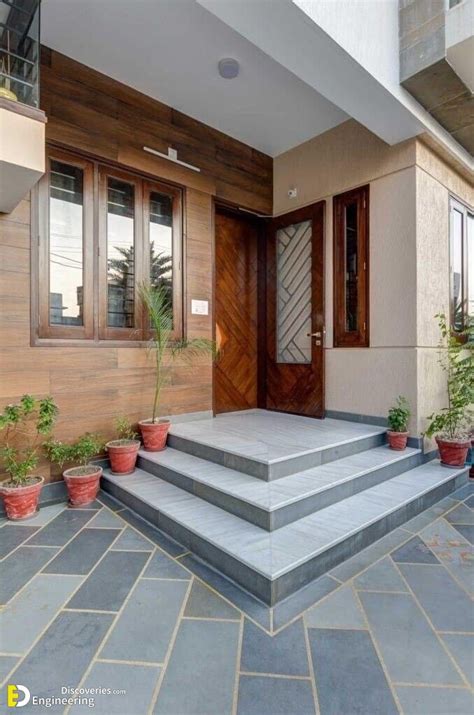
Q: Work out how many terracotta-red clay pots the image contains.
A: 6